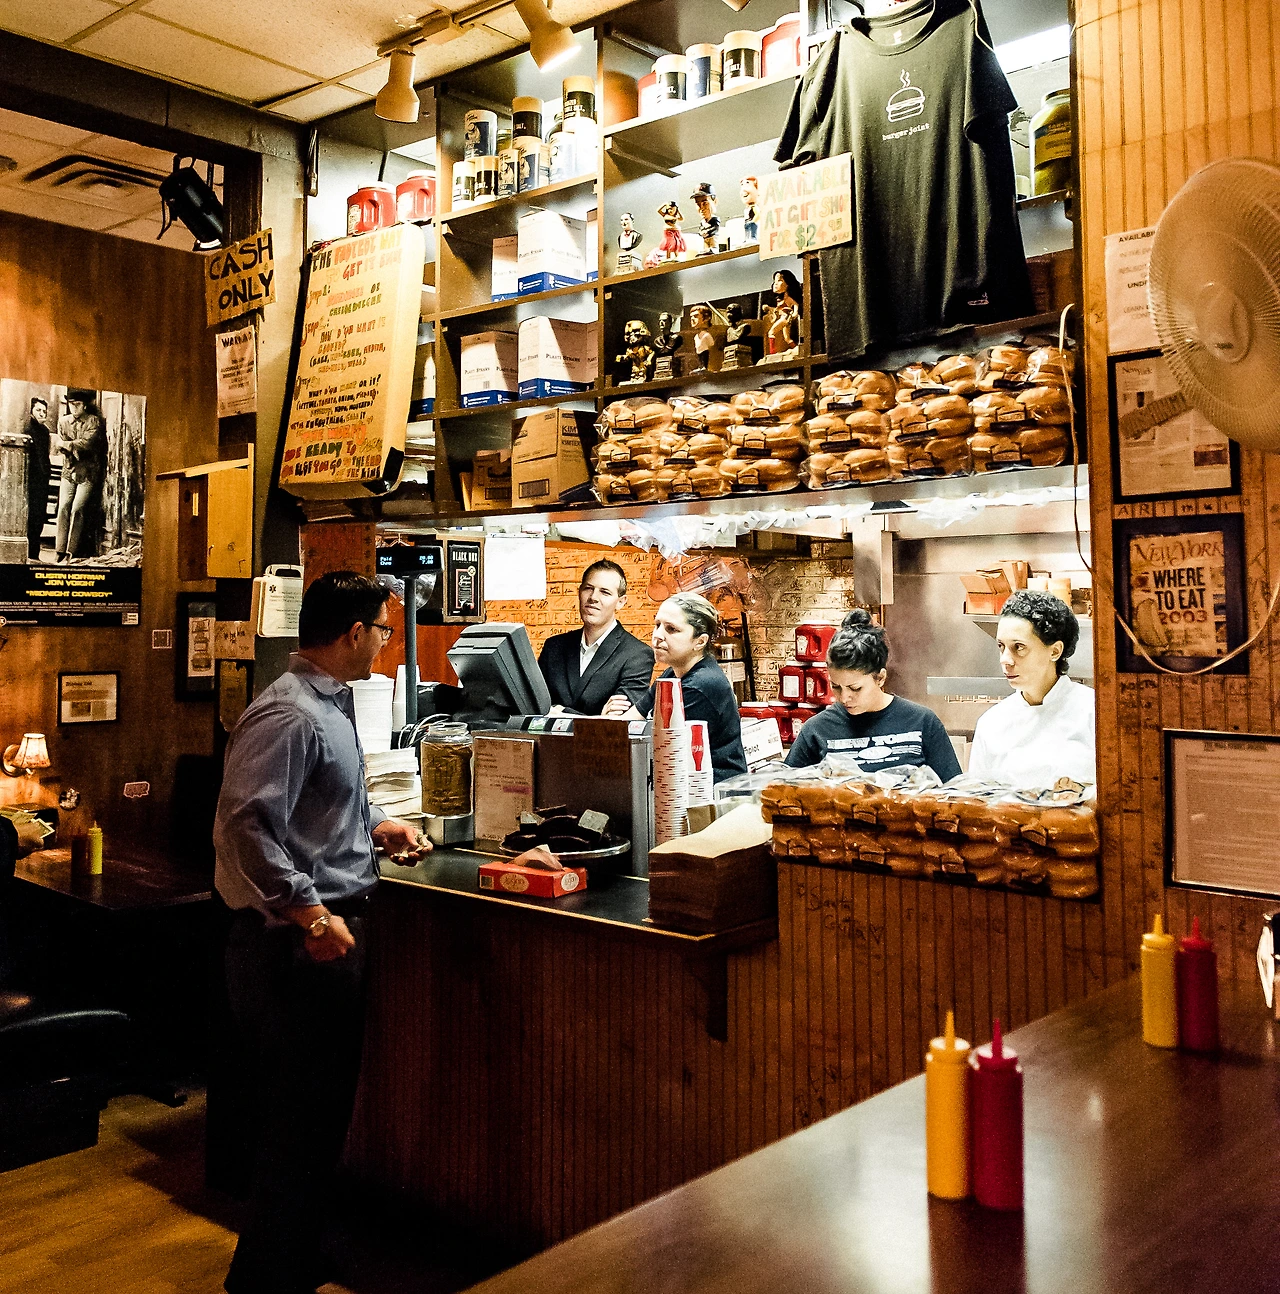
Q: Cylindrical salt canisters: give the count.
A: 12